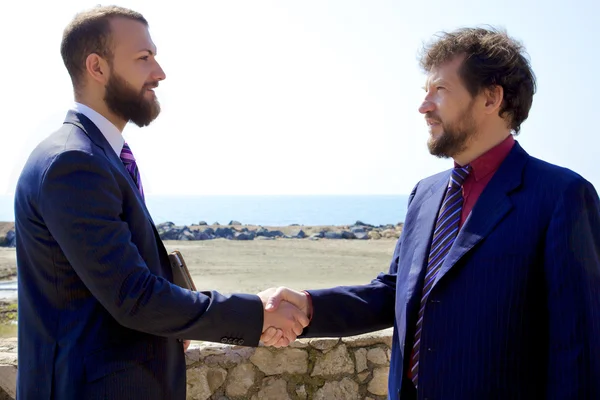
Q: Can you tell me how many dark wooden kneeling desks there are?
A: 0